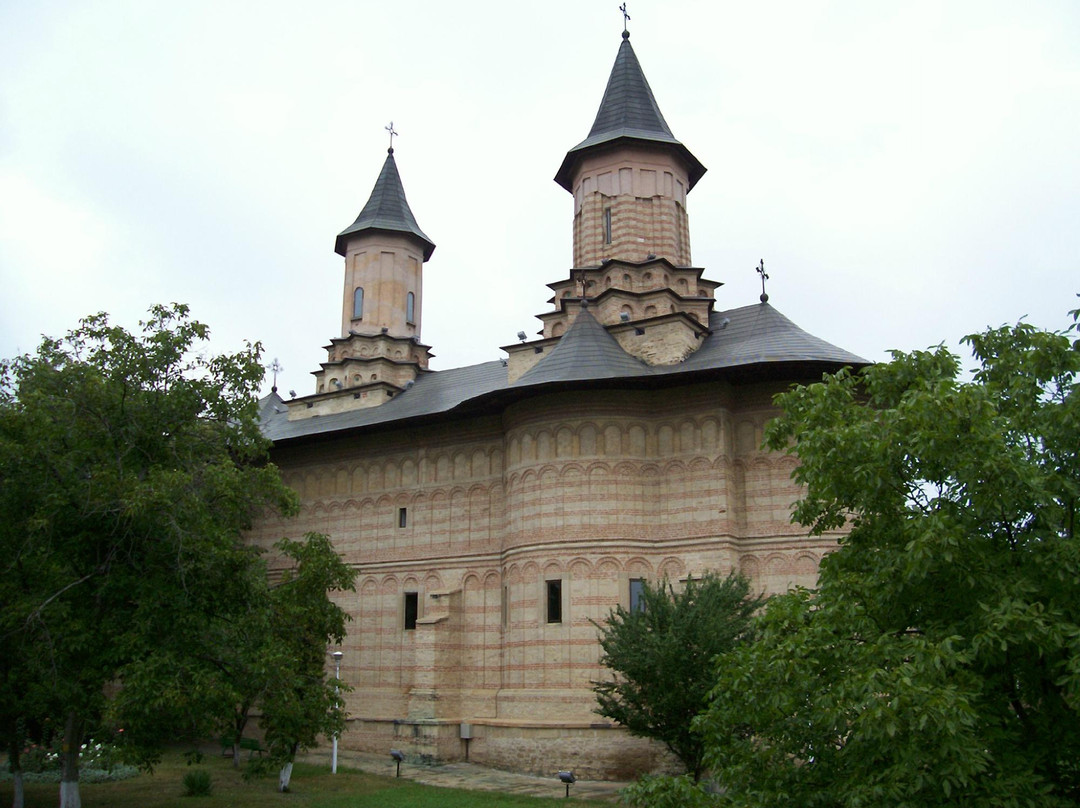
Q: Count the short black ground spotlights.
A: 2